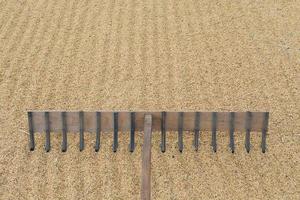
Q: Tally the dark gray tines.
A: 14